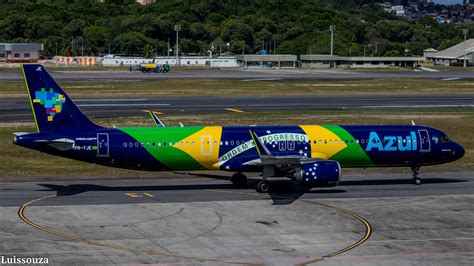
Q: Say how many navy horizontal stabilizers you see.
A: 0